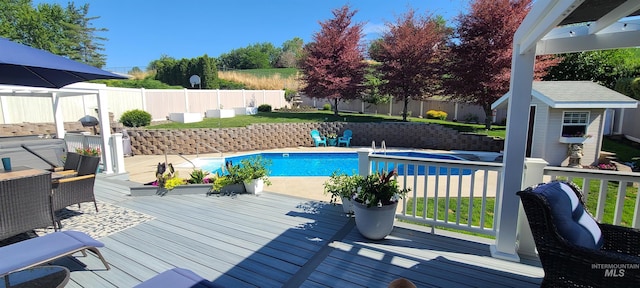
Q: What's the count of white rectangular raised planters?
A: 3